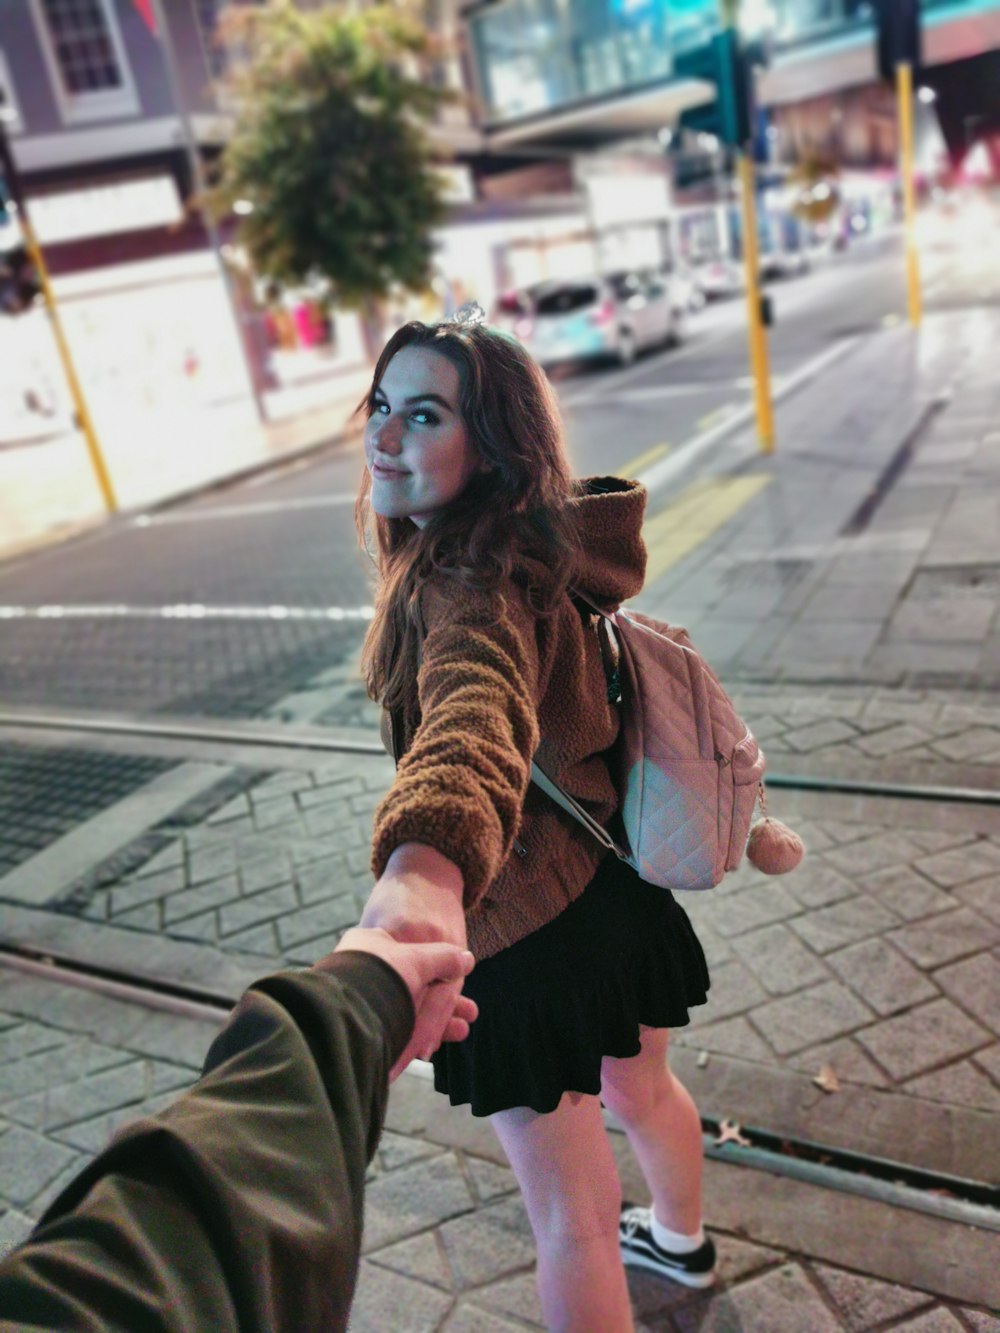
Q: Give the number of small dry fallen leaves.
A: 2